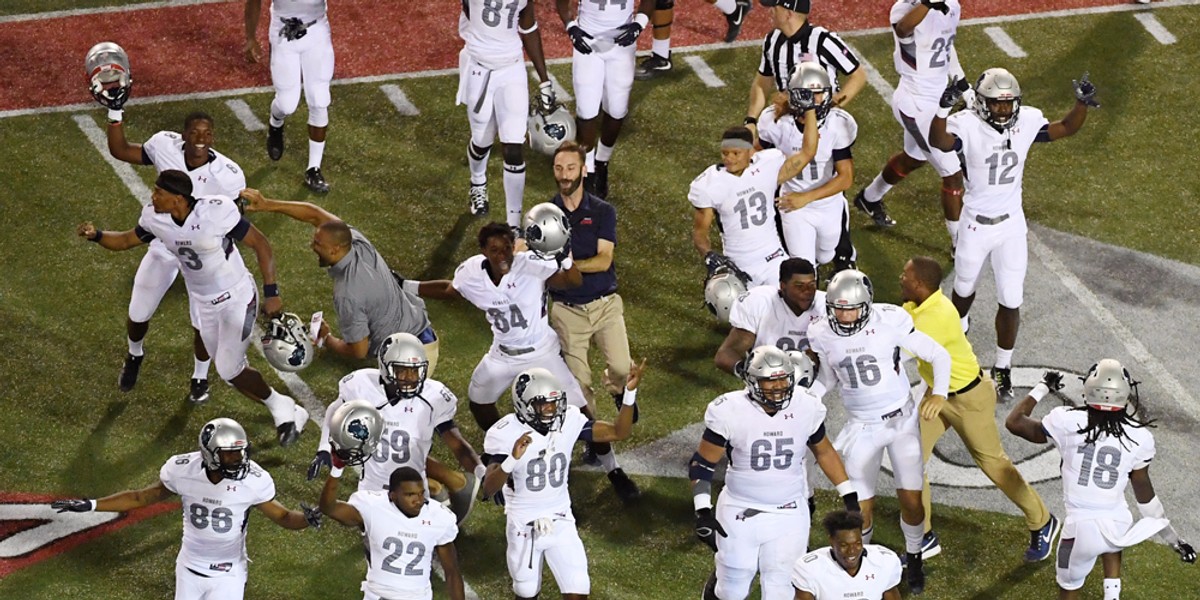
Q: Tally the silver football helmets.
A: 15